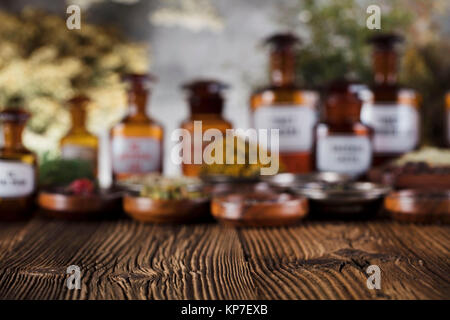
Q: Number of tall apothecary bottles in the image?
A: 2